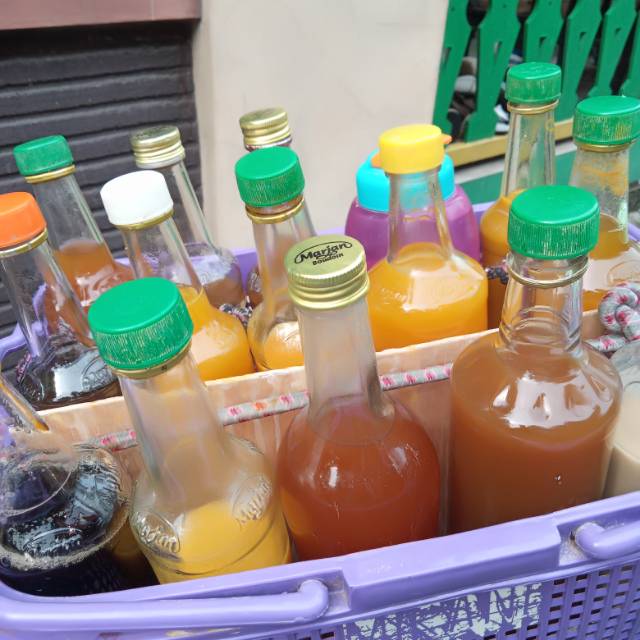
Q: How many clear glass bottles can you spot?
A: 14